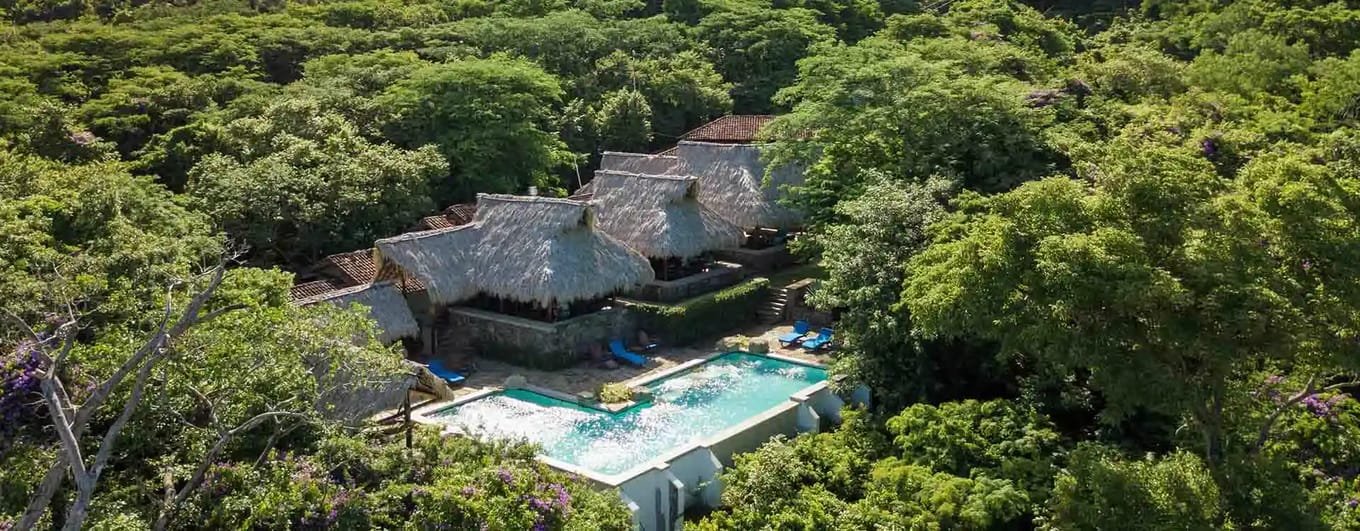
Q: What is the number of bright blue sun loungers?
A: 4